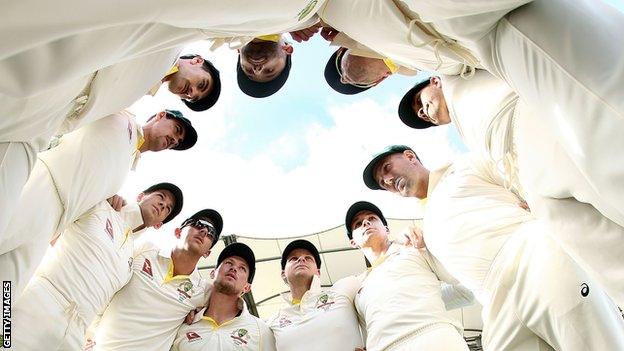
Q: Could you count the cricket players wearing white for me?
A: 11